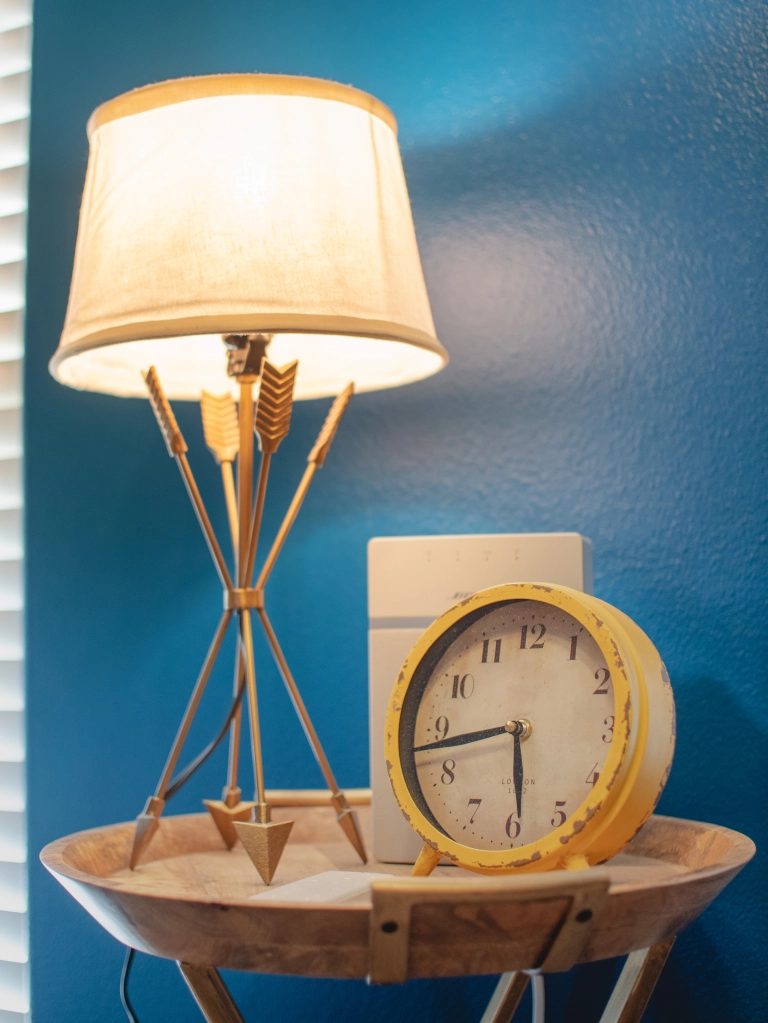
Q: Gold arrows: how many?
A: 4